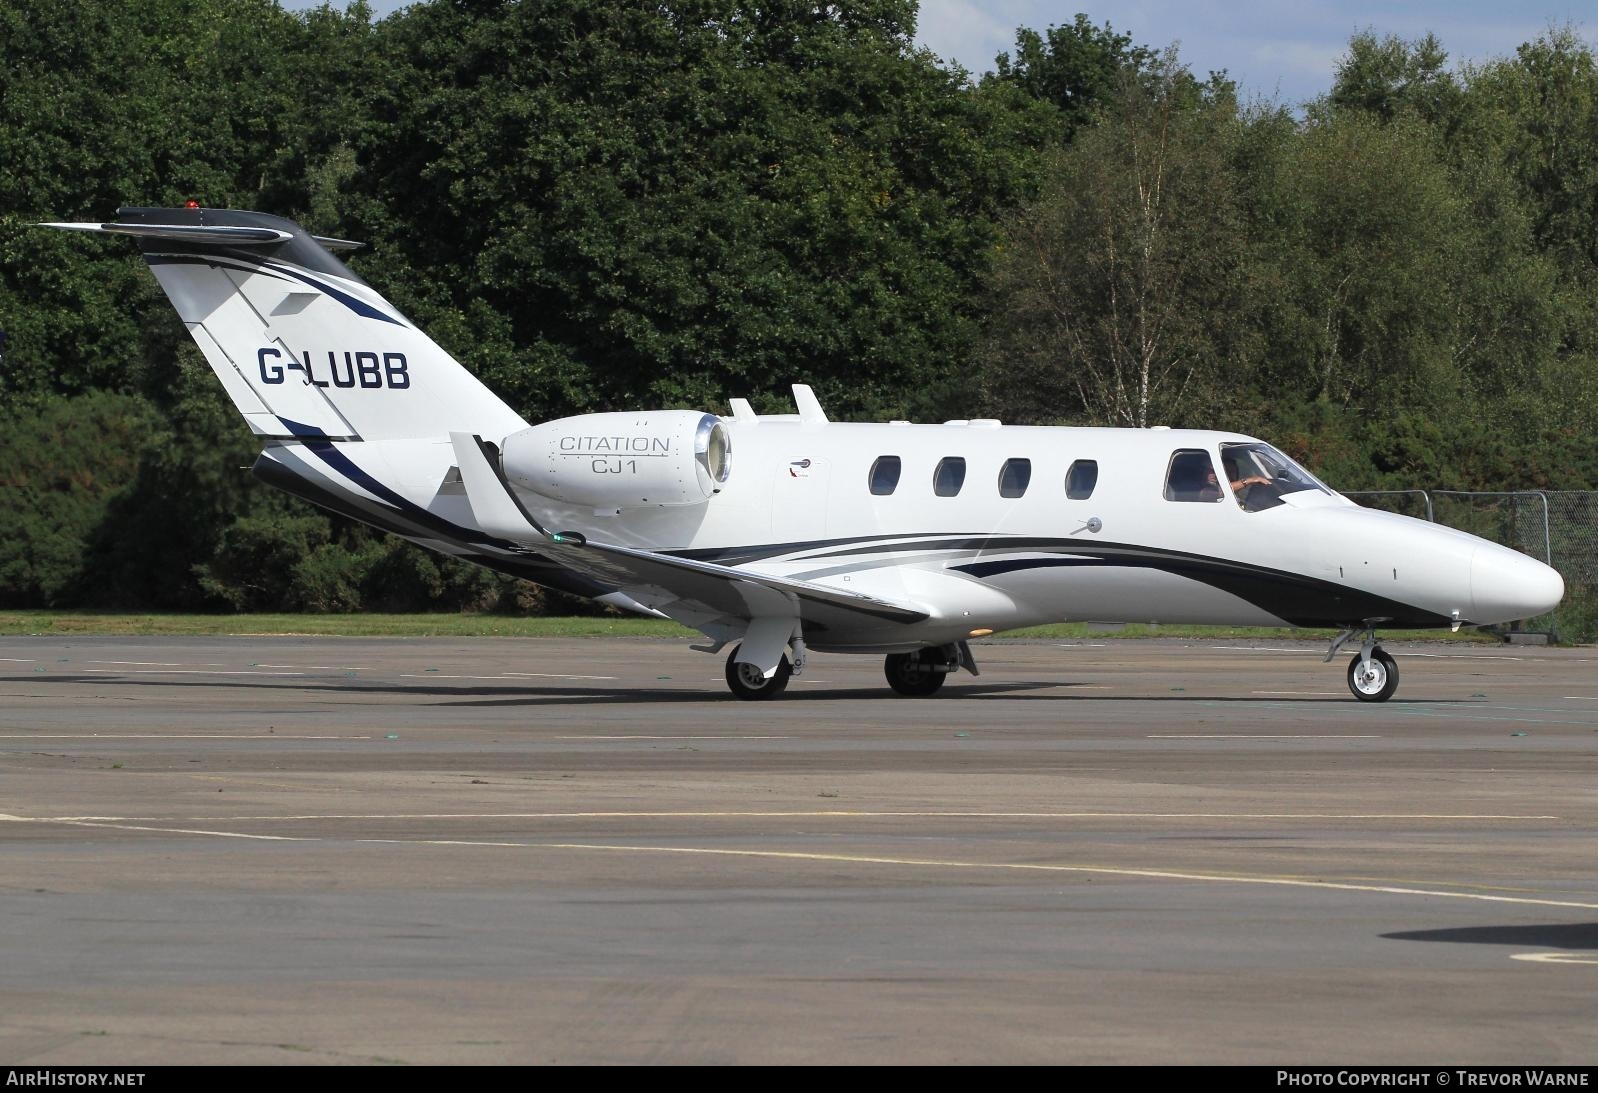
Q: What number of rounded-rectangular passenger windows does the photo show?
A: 4